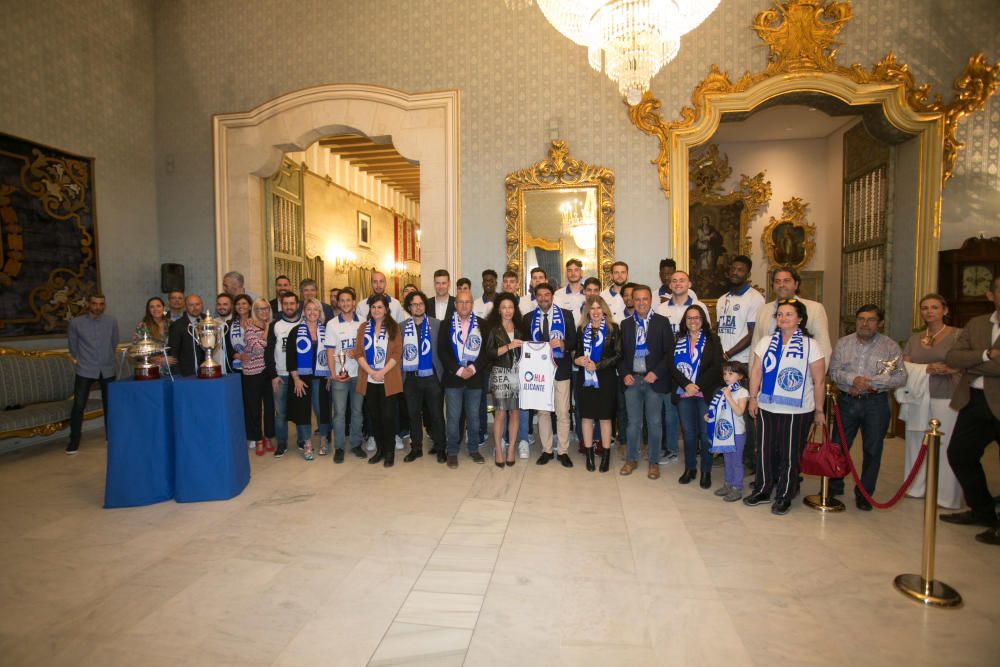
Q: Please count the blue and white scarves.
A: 11